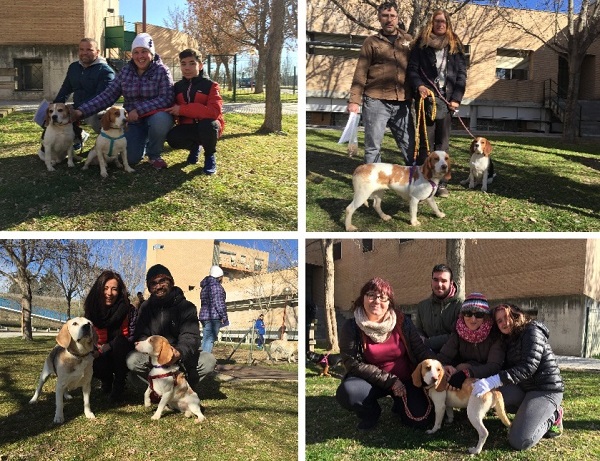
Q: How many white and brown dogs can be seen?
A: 7